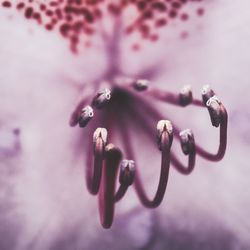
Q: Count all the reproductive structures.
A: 11